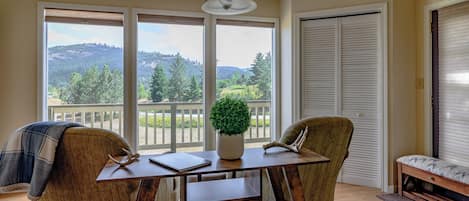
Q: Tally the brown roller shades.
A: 3